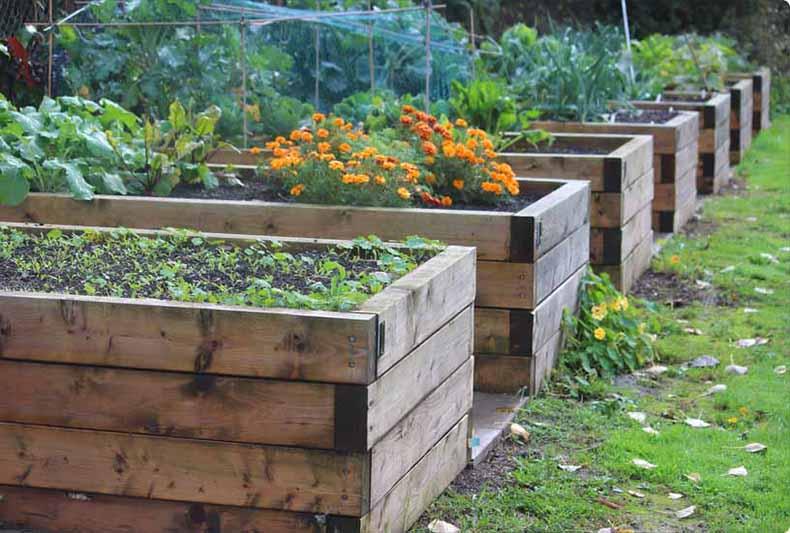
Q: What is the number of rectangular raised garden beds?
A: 7